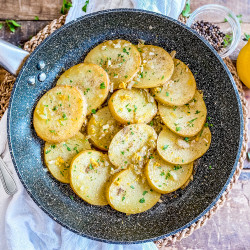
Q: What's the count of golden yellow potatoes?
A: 14